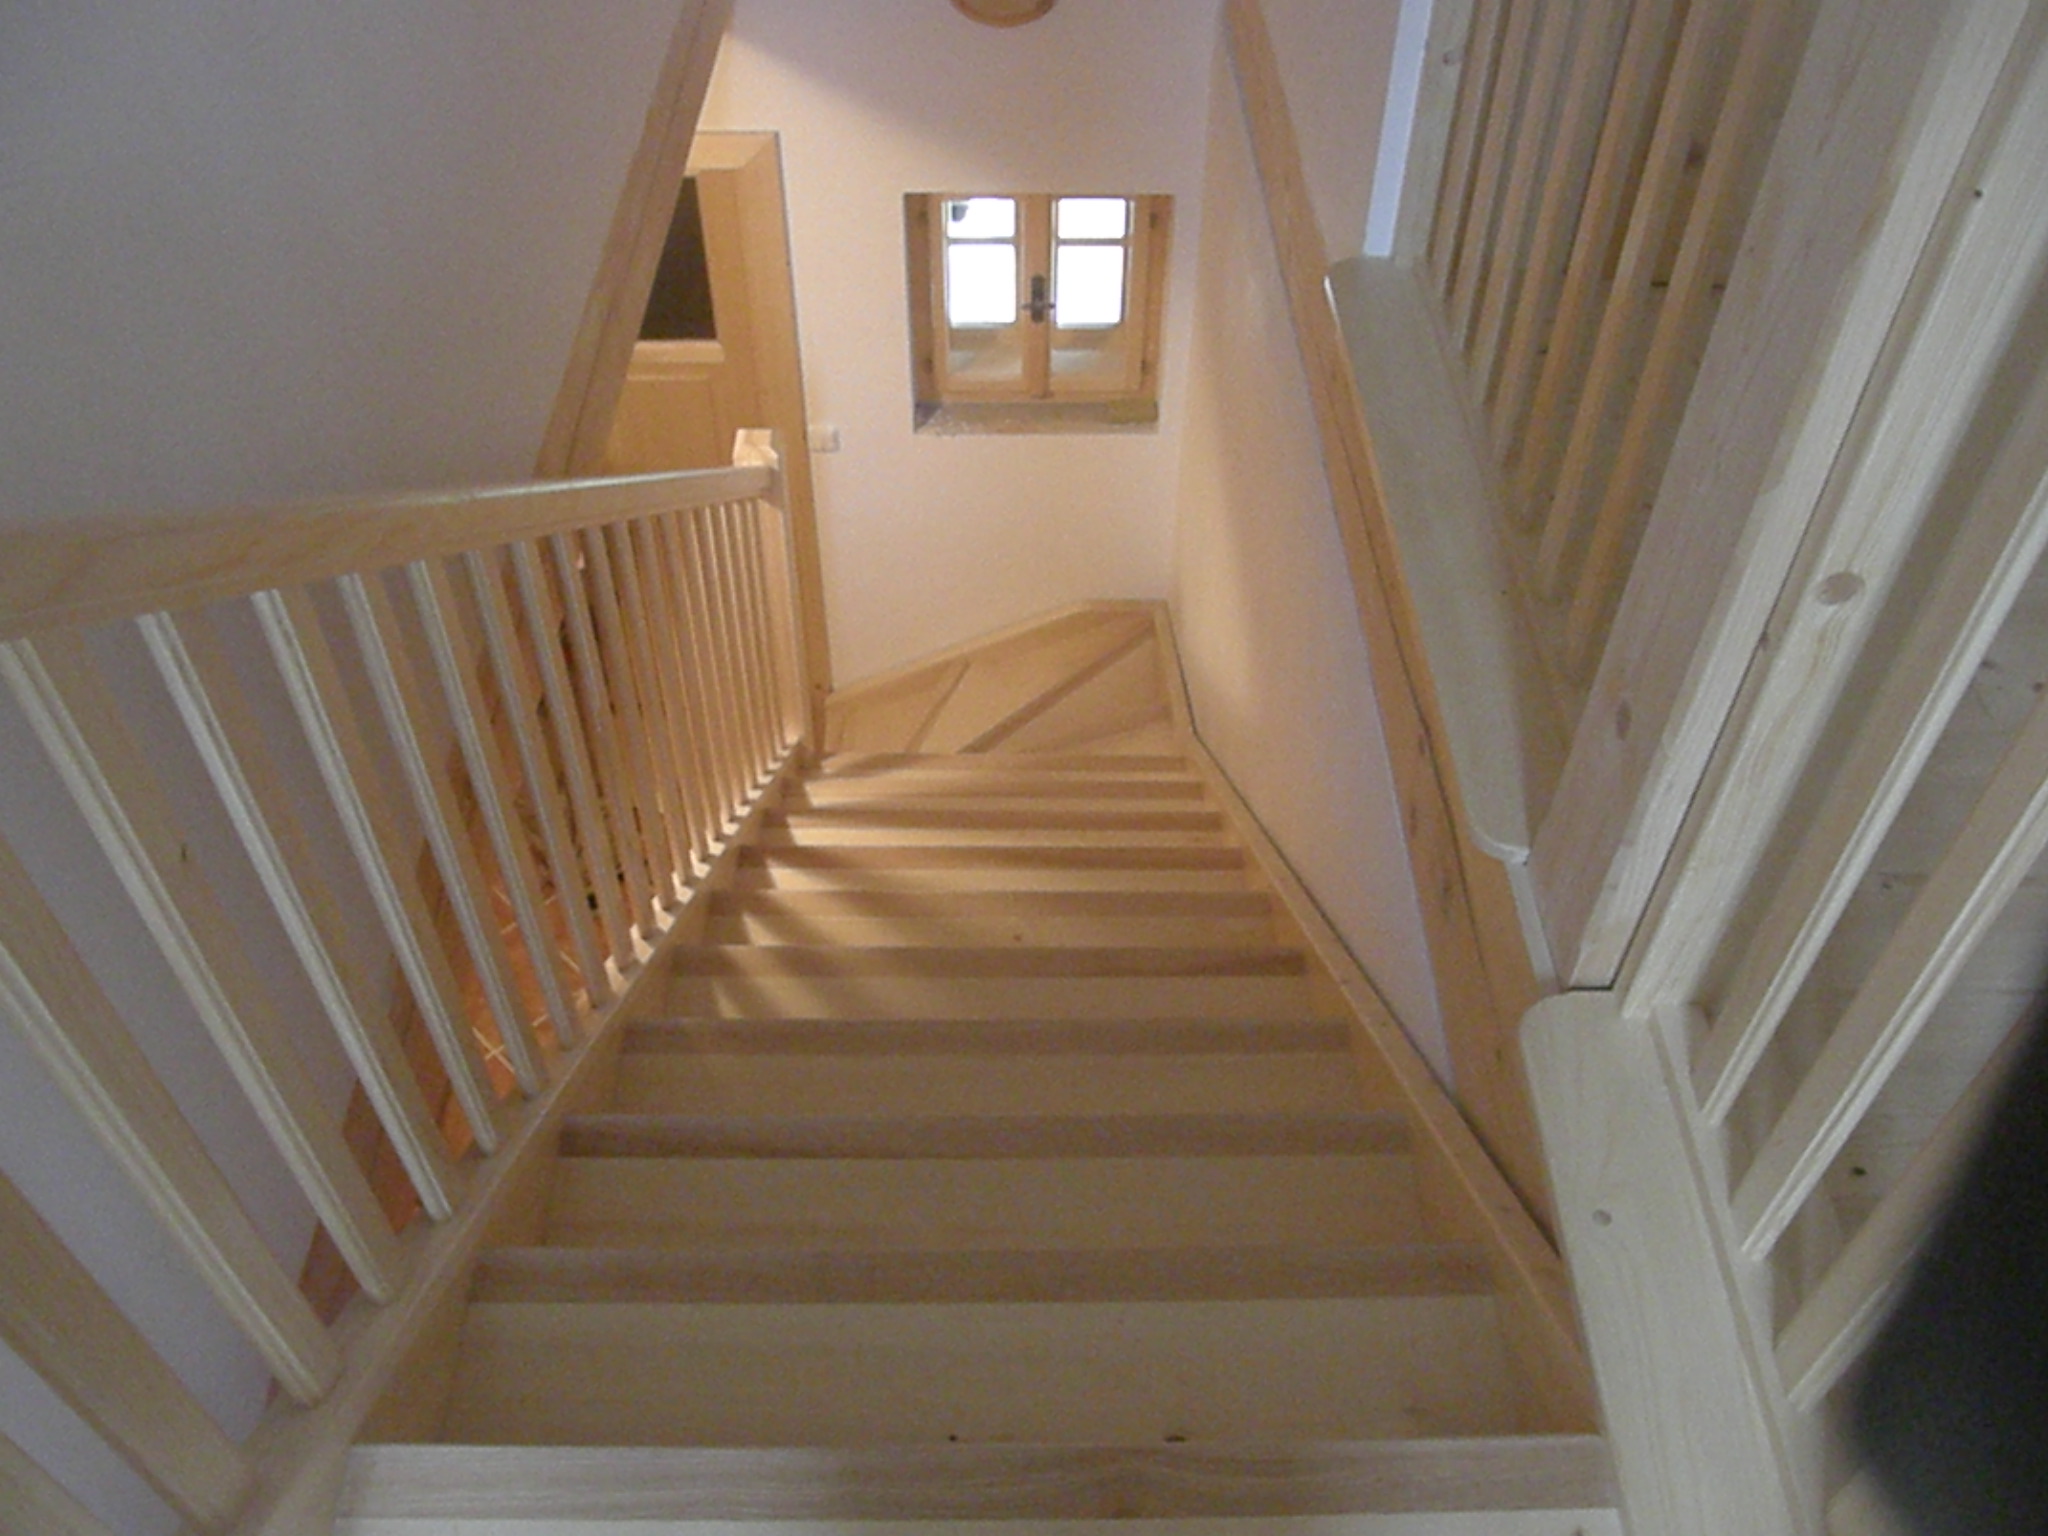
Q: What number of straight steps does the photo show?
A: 10